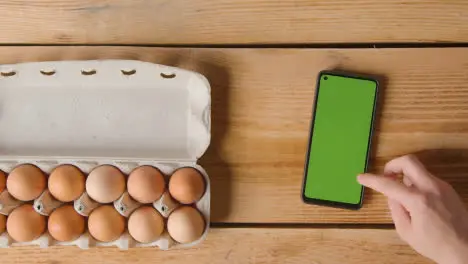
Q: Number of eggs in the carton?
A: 12